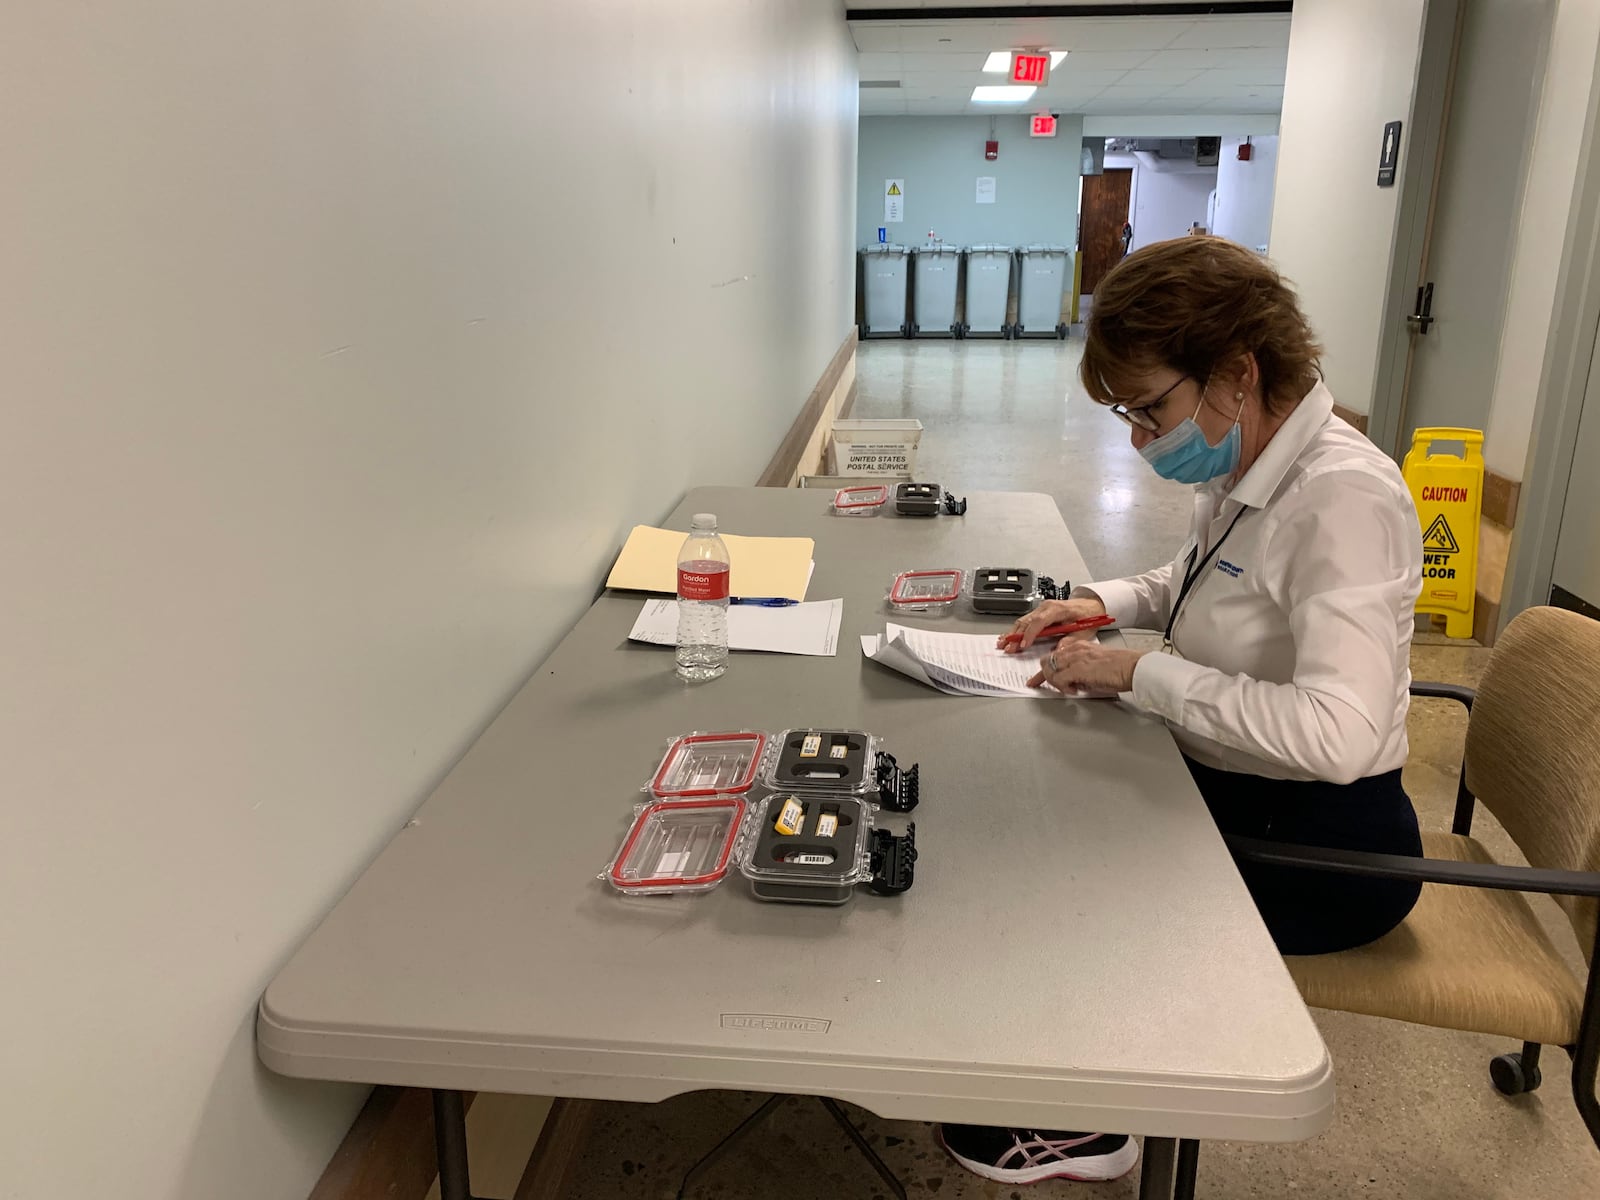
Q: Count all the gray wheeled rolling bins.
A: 4